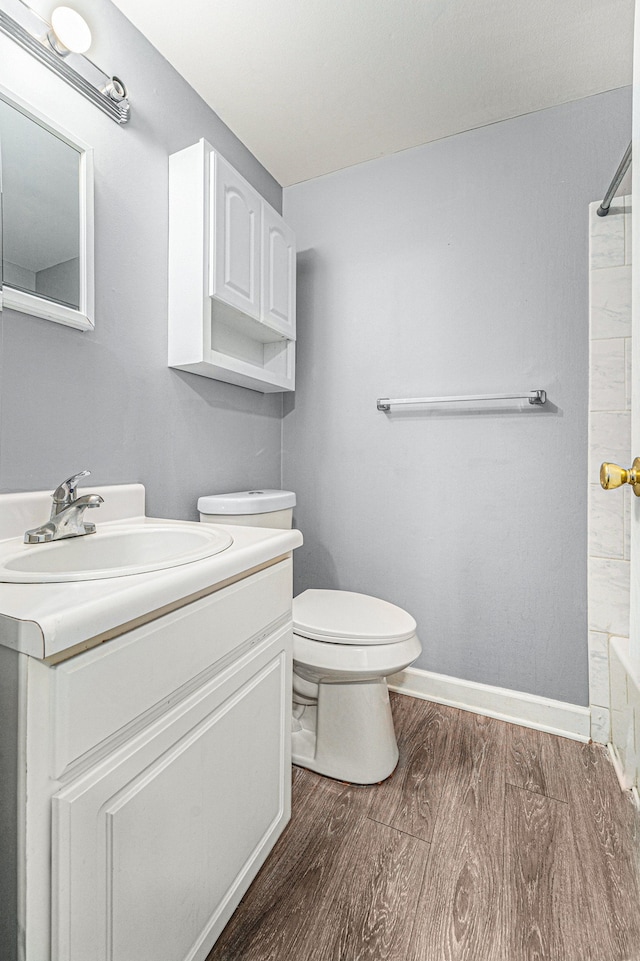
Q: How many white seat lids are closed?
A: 1